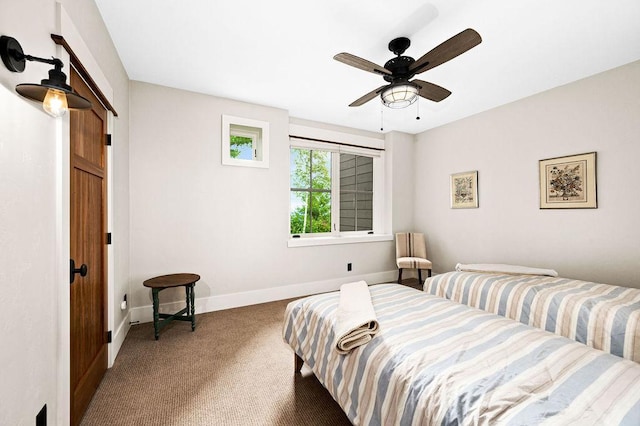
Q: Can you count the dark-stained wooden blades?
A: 4